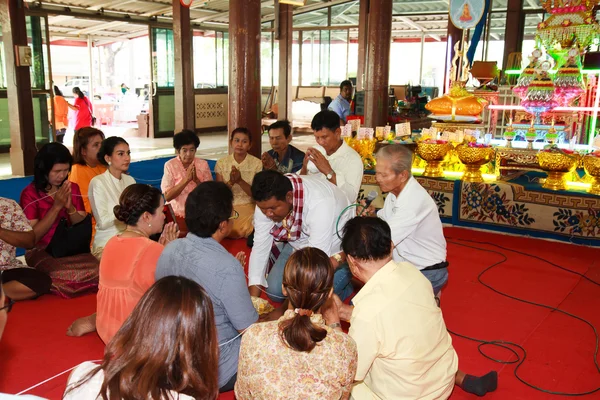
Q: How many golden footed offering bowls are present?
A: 4